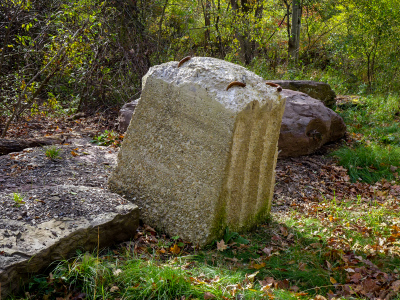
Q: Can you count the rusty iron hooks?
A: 3